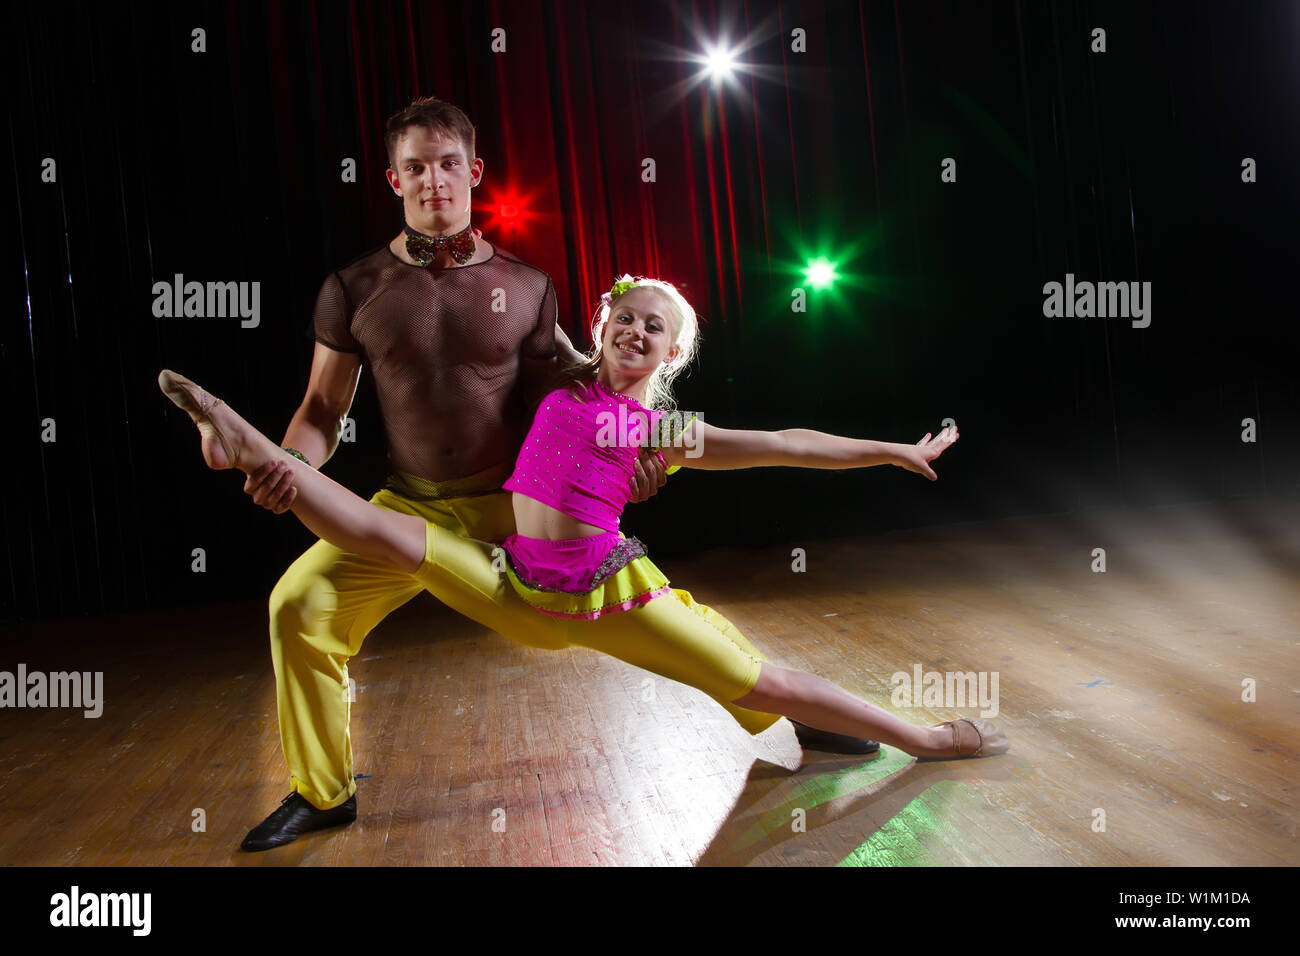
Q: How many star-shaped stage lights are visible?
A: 3